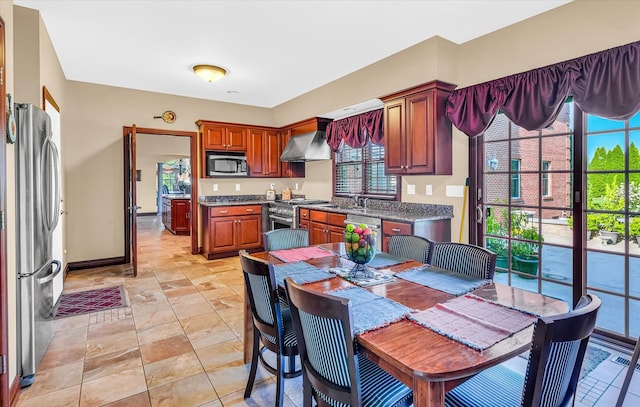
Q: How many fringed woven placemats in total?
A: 6